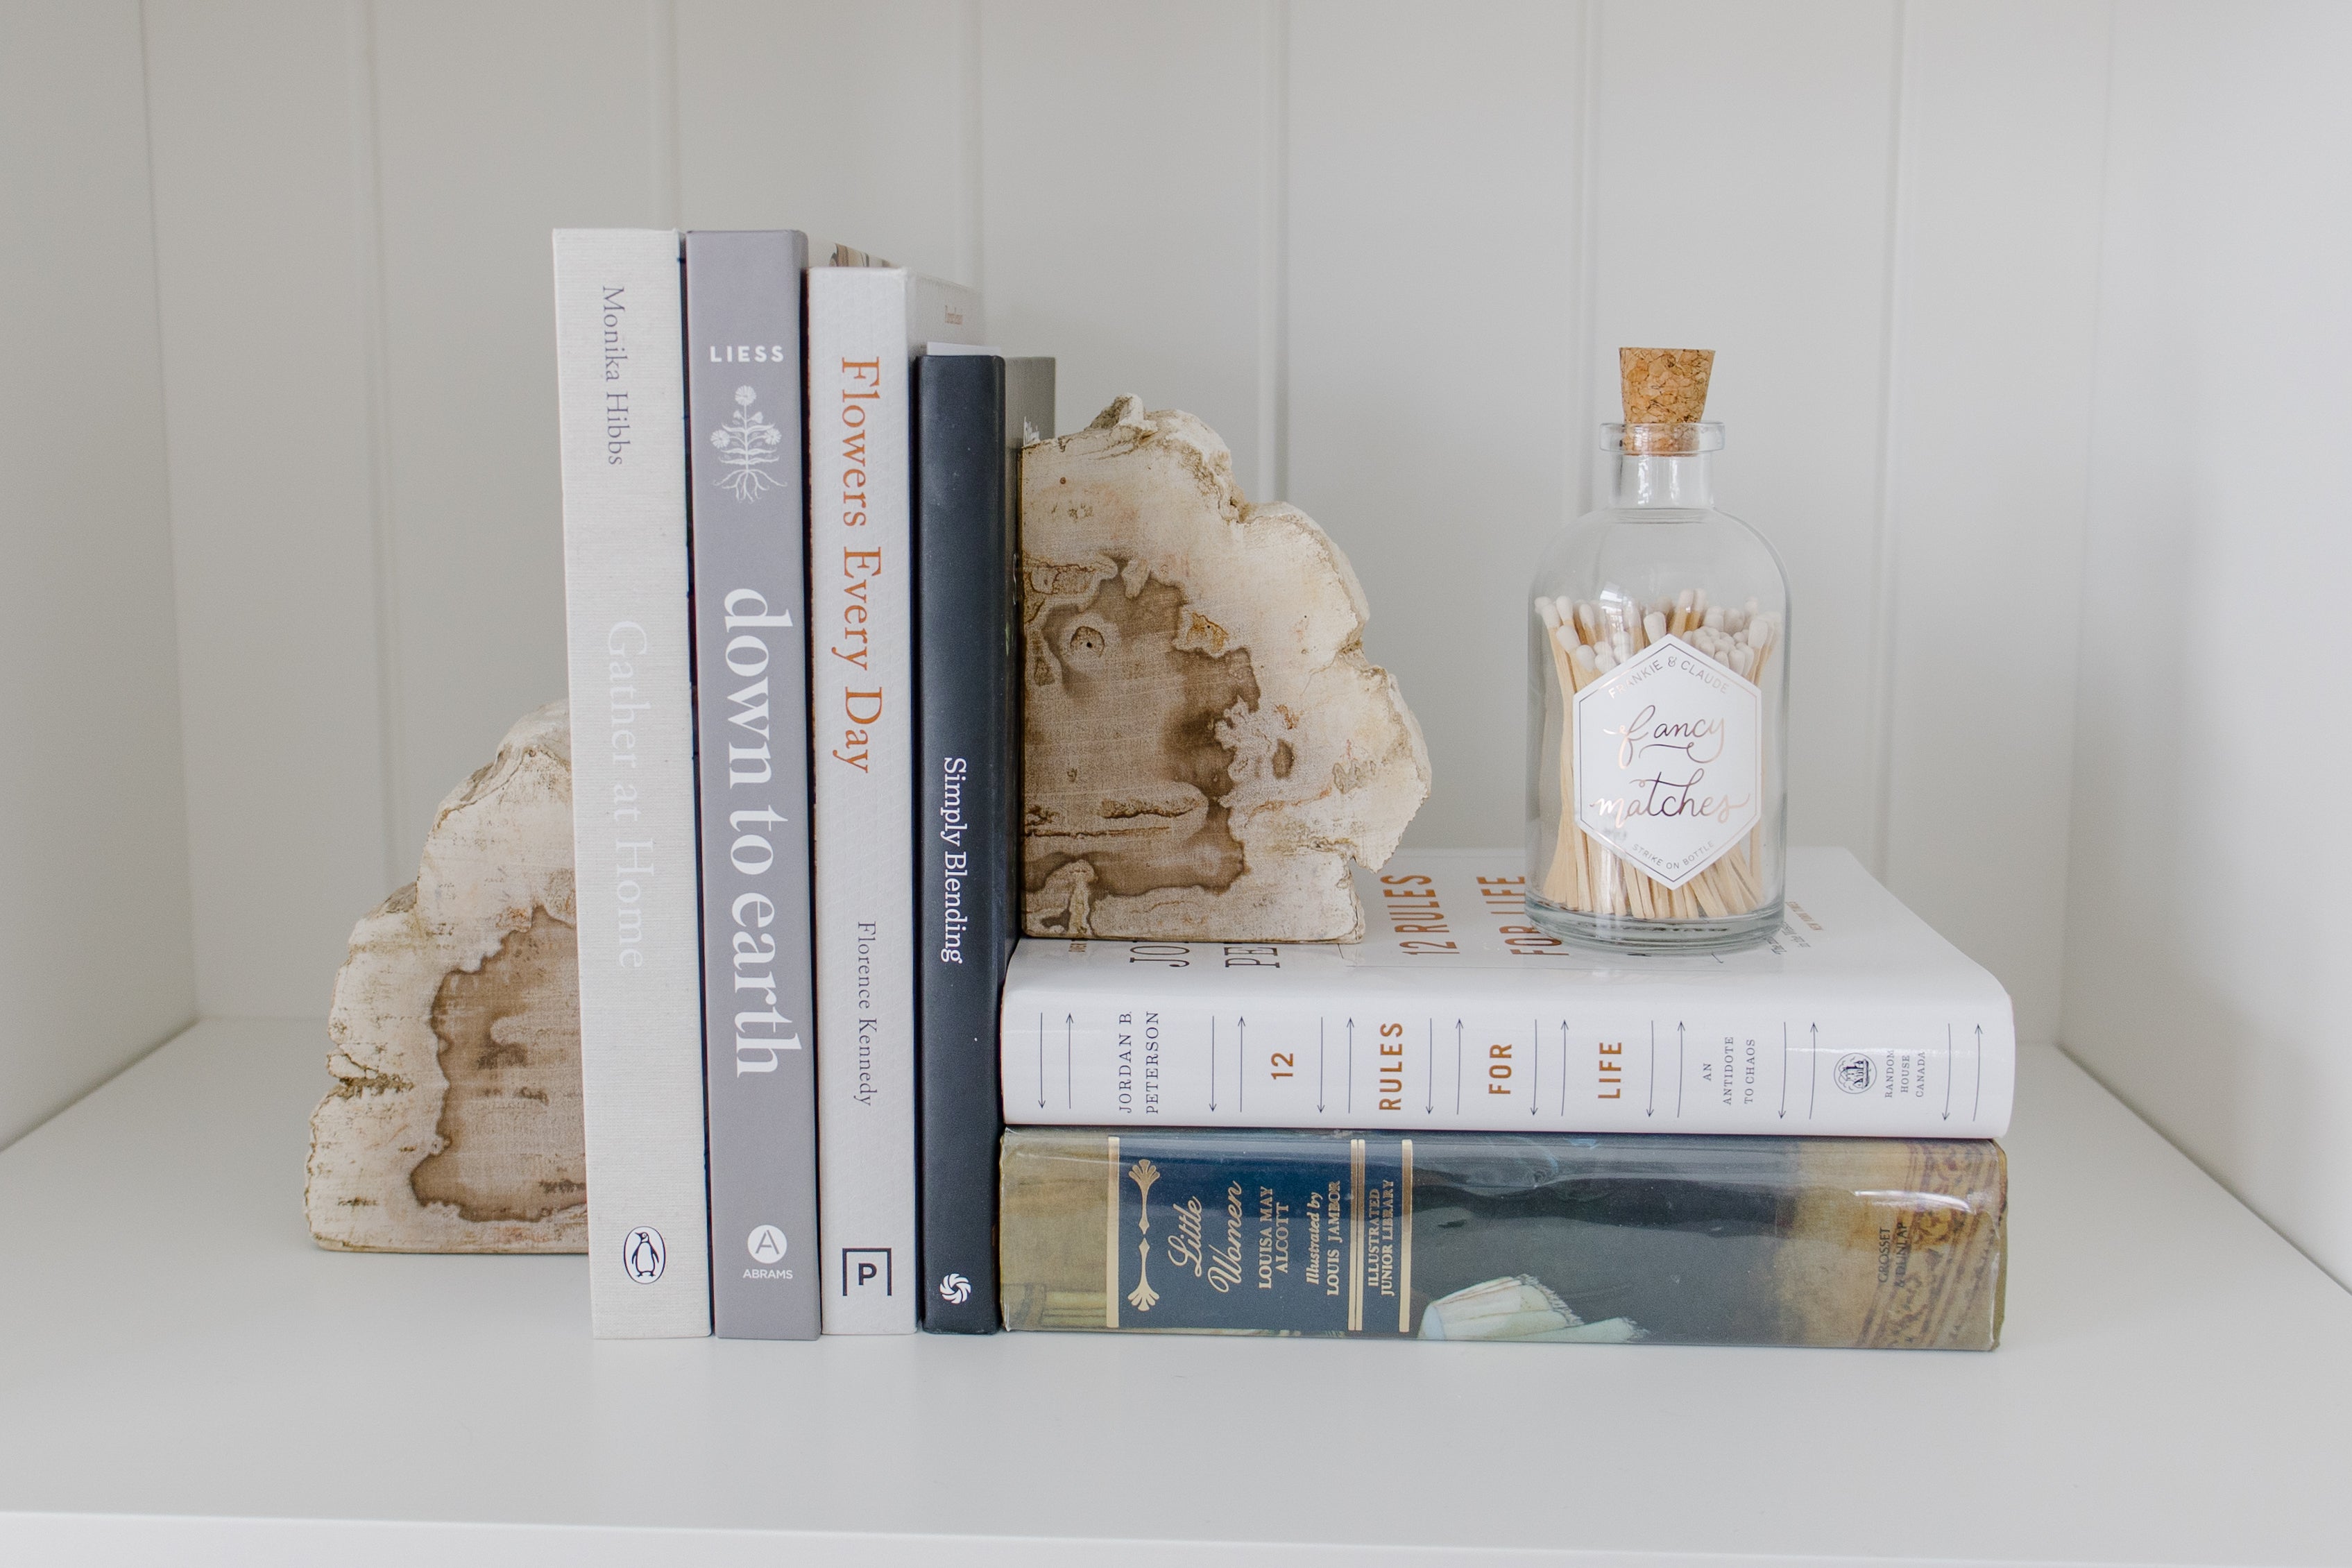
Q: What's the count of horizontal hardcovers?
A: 2